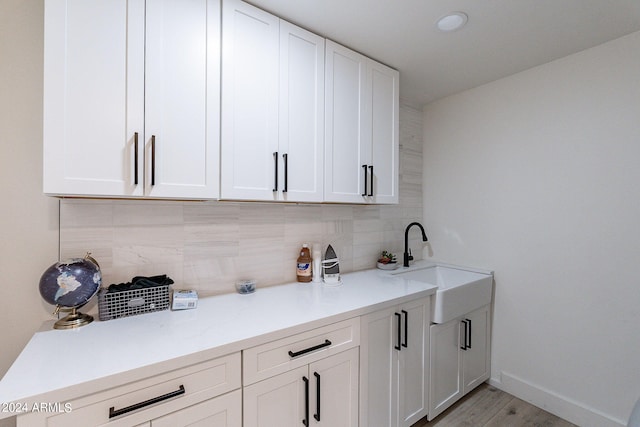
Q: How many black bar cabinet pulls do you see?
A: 14